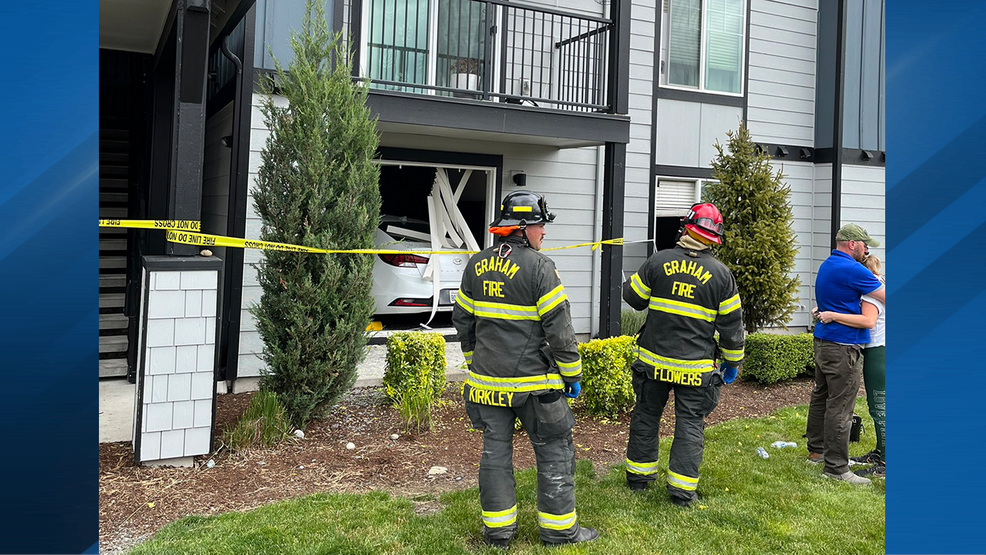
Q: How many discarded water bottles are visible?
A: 2